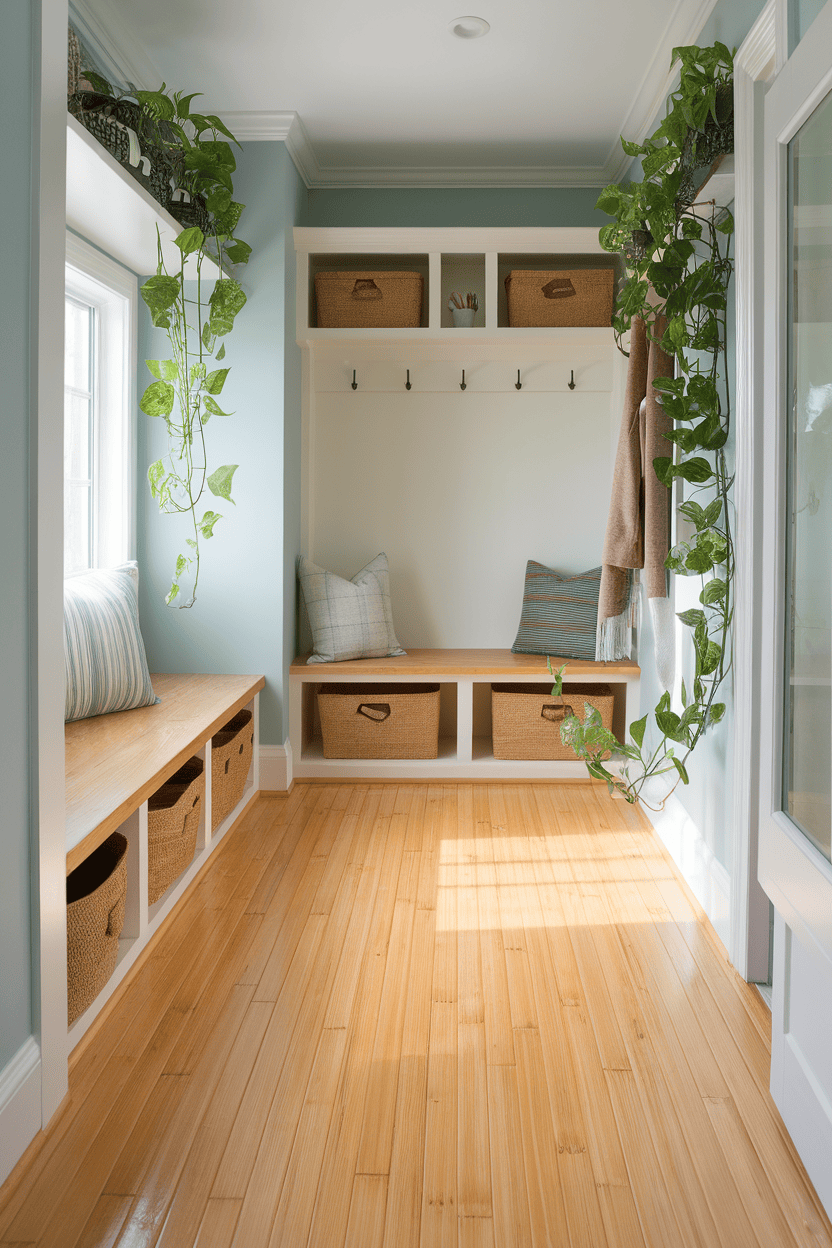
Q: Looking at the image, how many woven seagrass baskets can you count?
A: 7